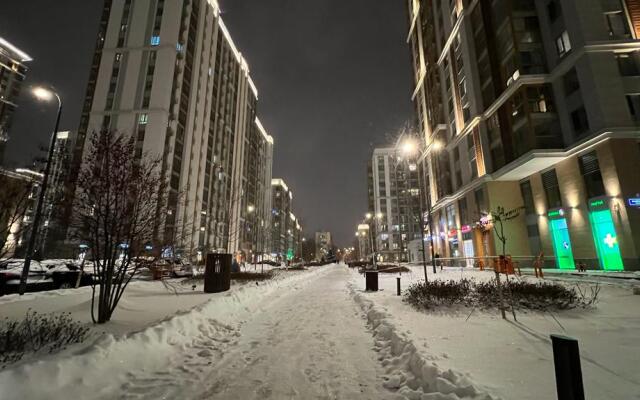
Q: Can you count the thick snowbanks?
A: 2